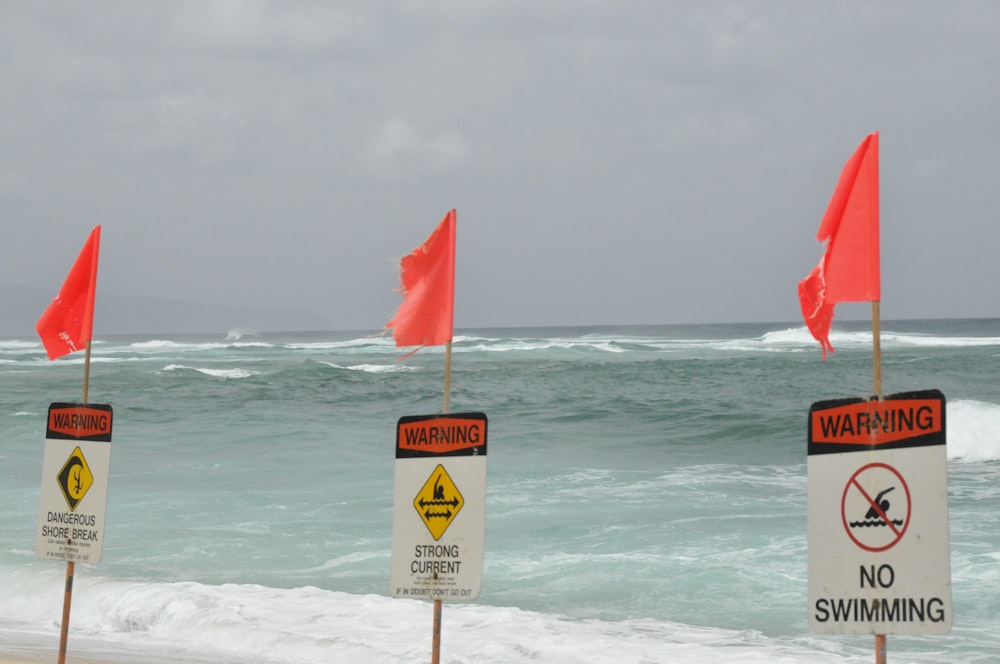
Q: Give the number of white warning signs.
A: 3